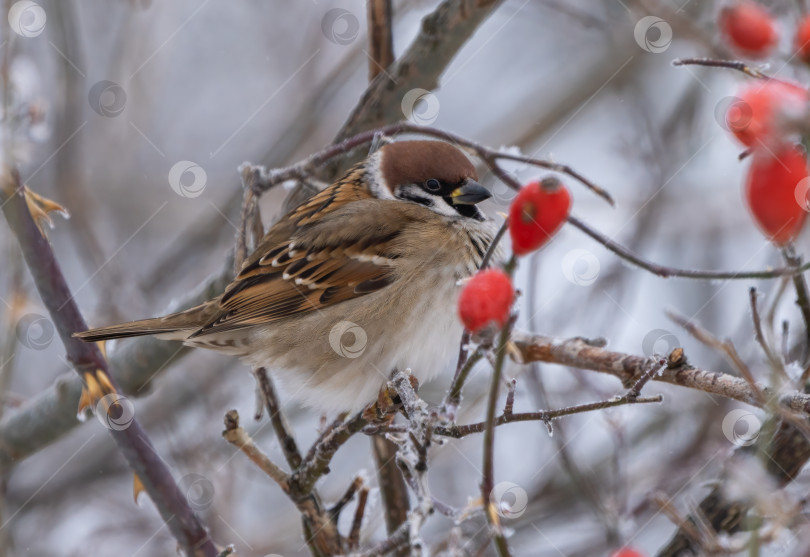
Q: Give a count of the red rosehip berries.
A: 7